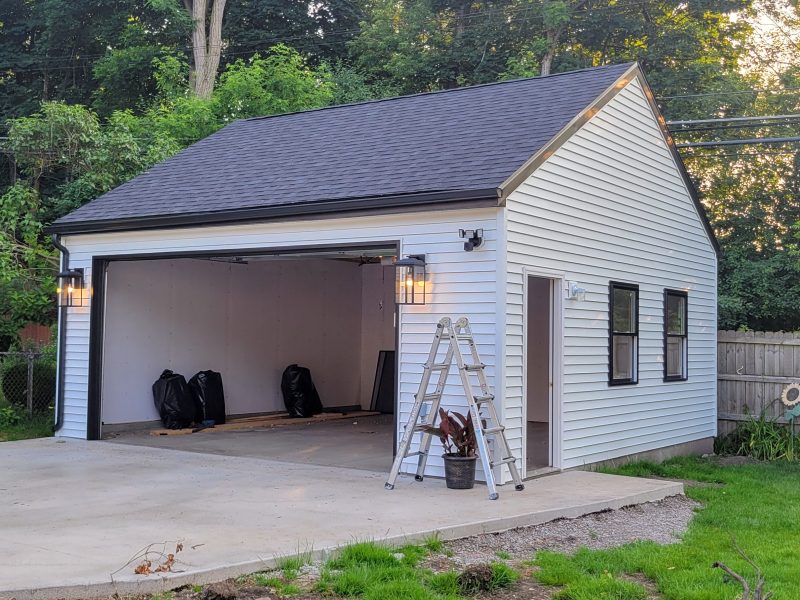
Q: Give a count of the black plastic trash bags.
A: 3